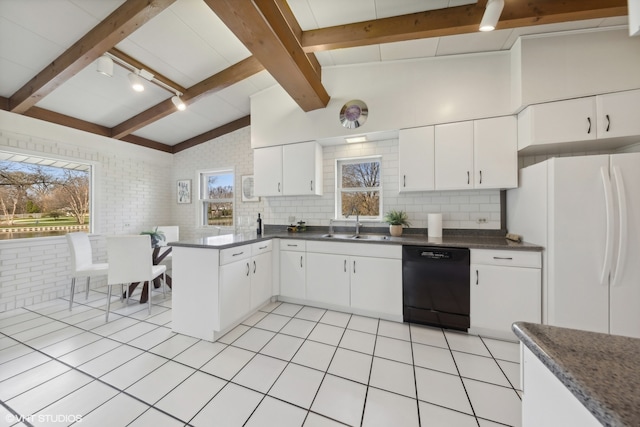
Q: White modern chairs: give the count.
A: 3